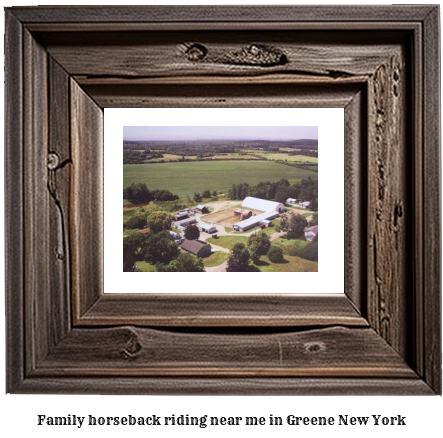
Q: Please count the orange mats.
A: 0